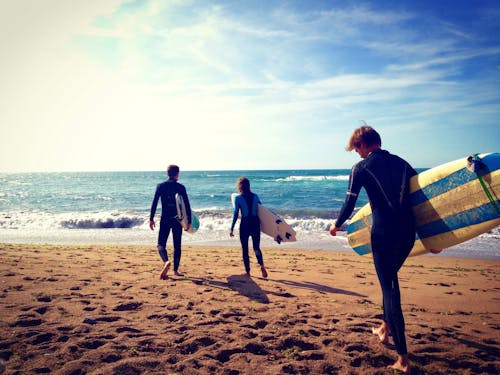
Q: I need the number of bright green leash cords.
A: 1